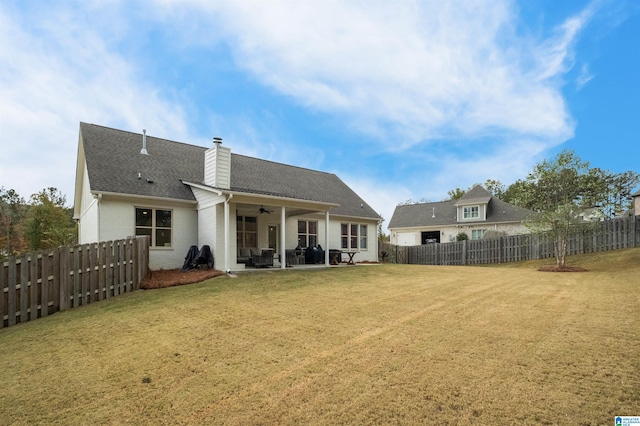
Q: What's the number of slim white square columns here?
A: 3